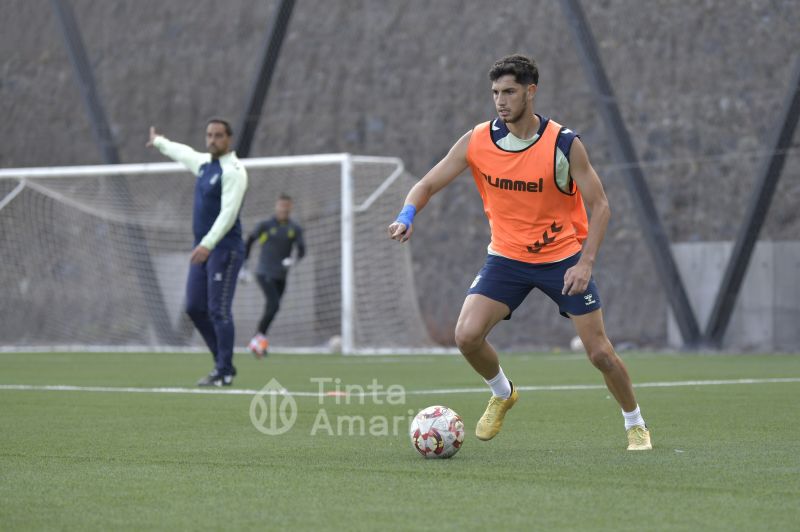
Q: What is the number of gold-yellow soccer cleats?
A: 2